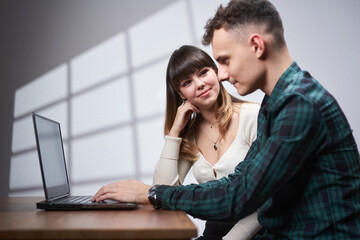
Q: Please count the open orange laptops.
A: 0